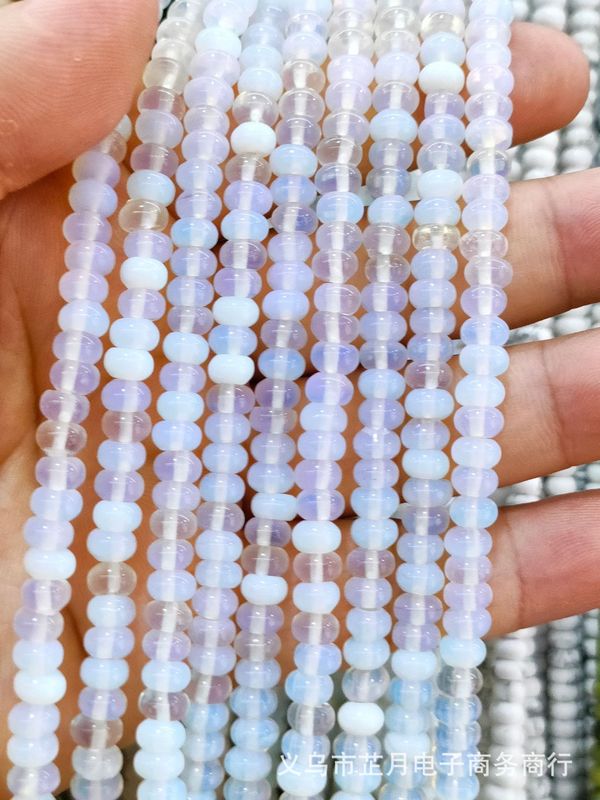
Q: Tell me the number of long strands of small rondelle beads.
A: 9